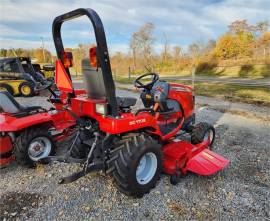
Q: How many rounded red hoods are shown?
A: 1